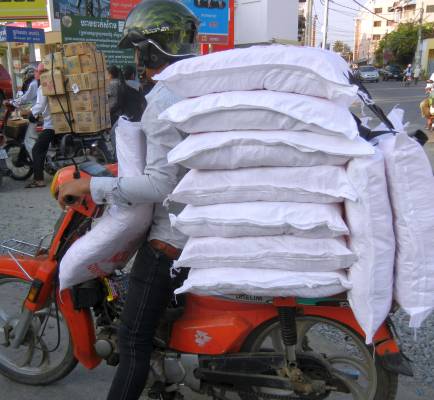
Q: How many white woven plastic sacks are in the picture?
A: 10